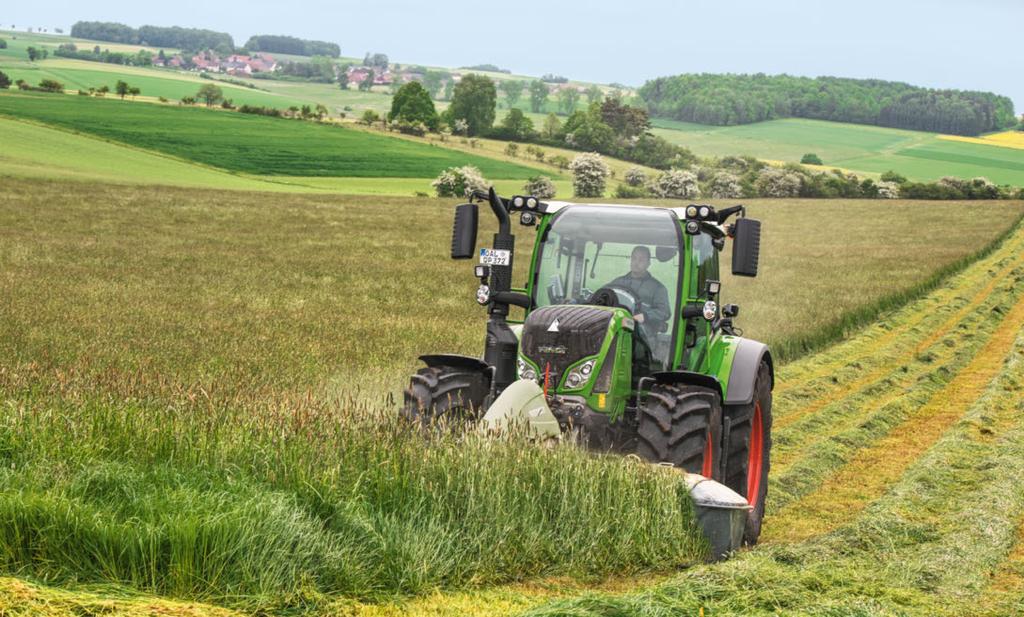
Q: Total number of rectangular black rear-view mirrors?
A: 2